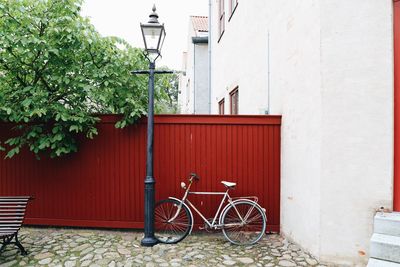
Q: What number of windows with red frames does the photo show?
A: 4